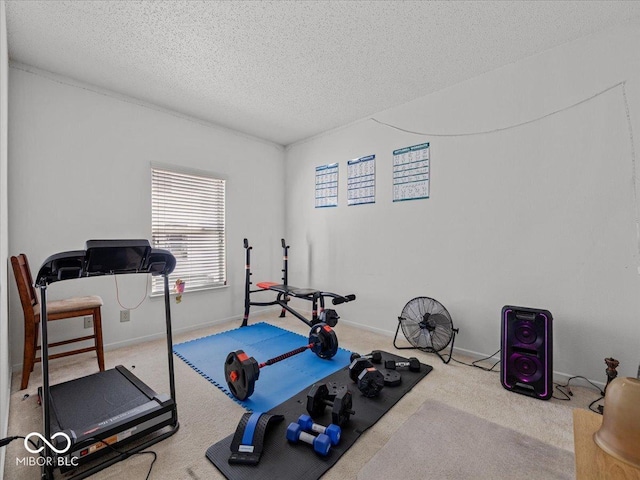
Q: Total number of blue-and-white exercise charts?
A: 3